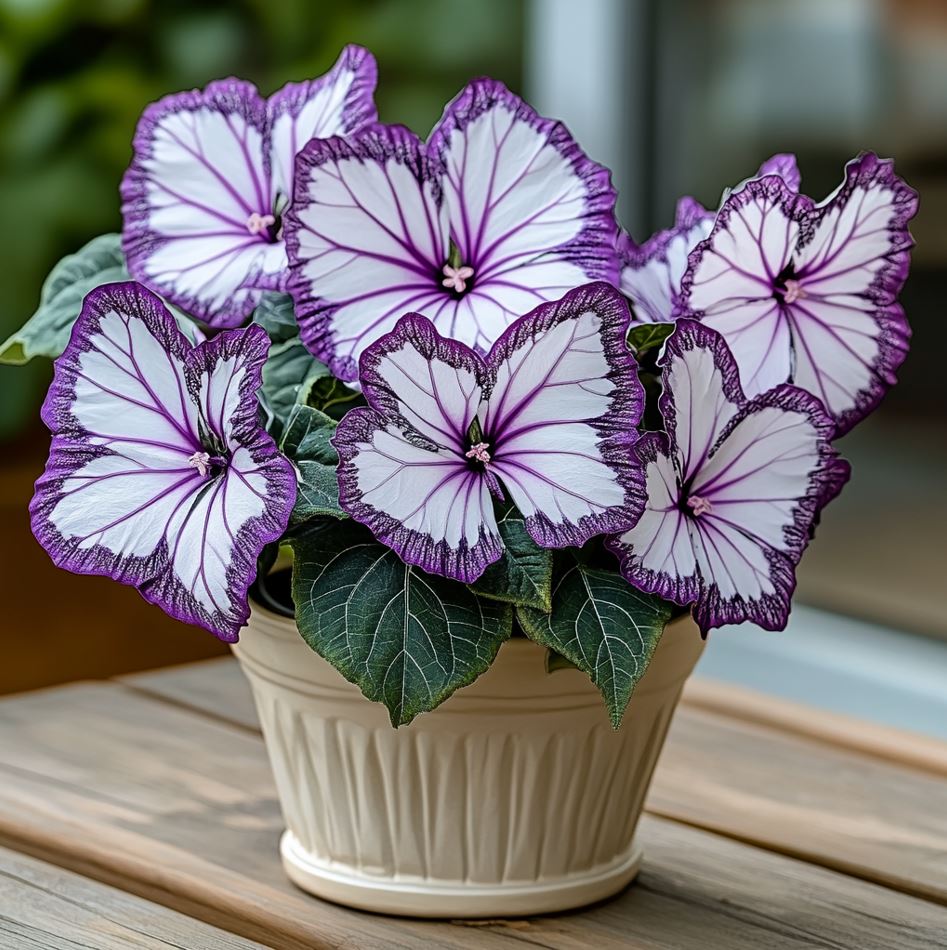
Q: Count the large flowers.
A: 6